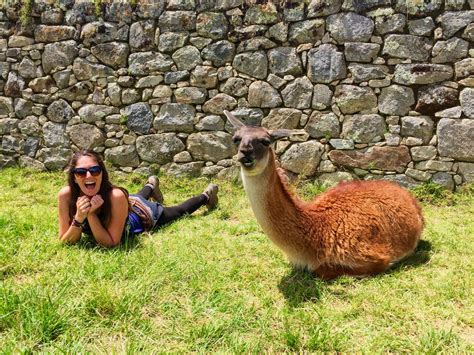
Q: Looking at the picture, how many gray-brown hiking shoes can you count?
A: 2